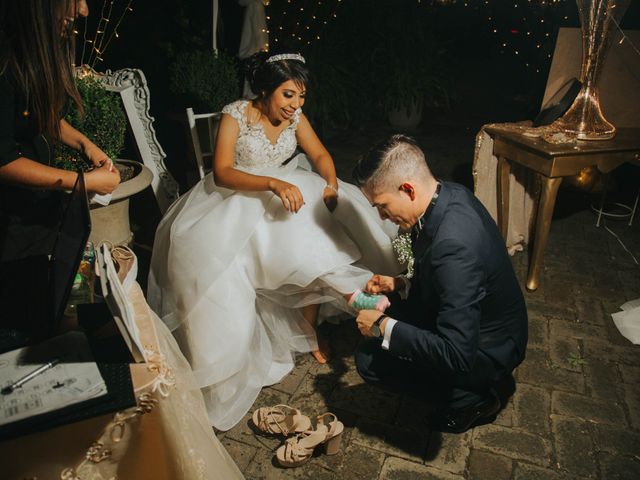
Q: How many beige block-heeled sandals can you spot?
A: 2